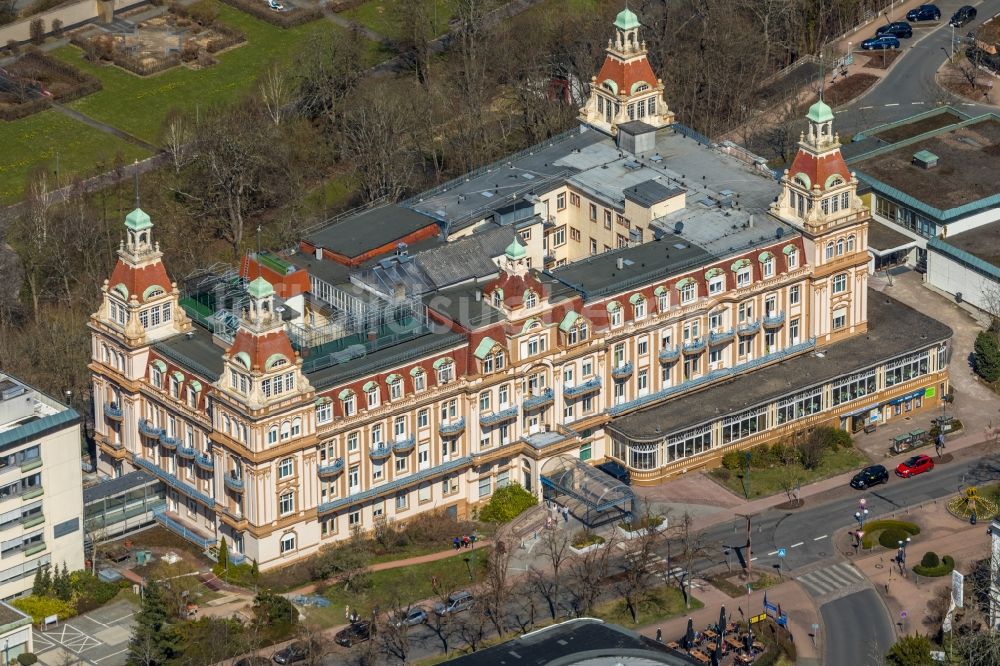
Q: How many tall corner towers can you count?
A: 4